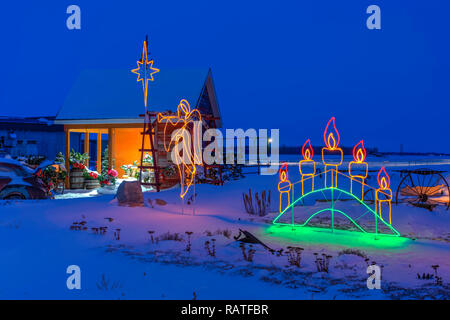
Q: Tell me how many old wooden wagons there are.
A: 1